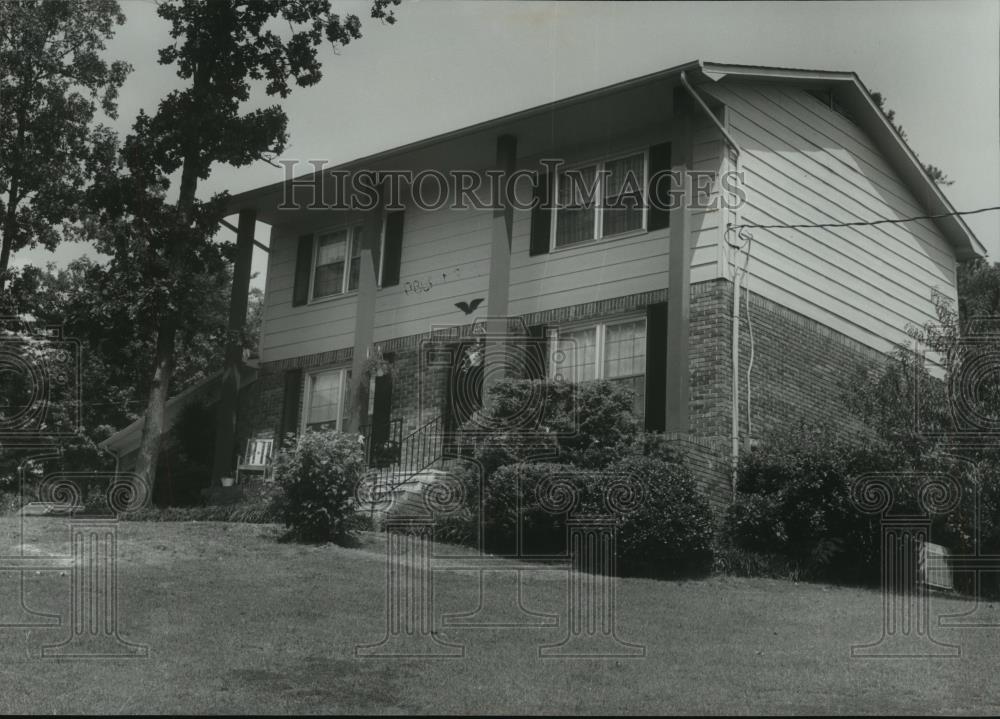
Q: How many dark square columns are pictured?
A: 4